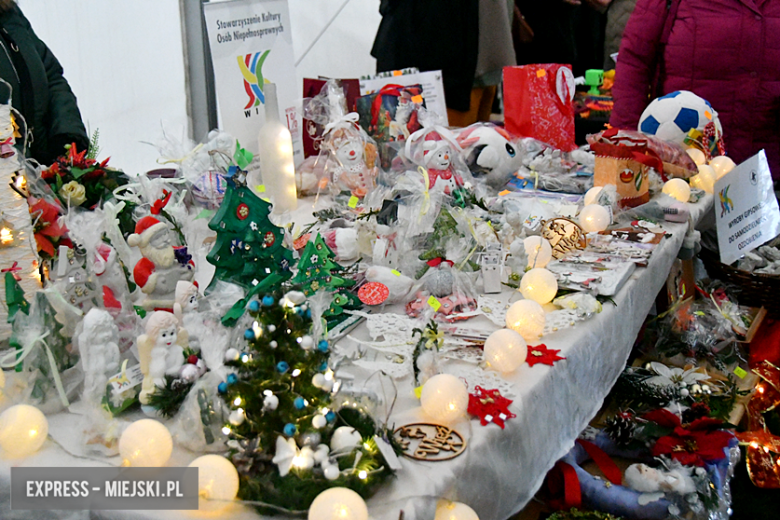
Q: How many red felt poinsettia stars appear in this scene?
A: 2